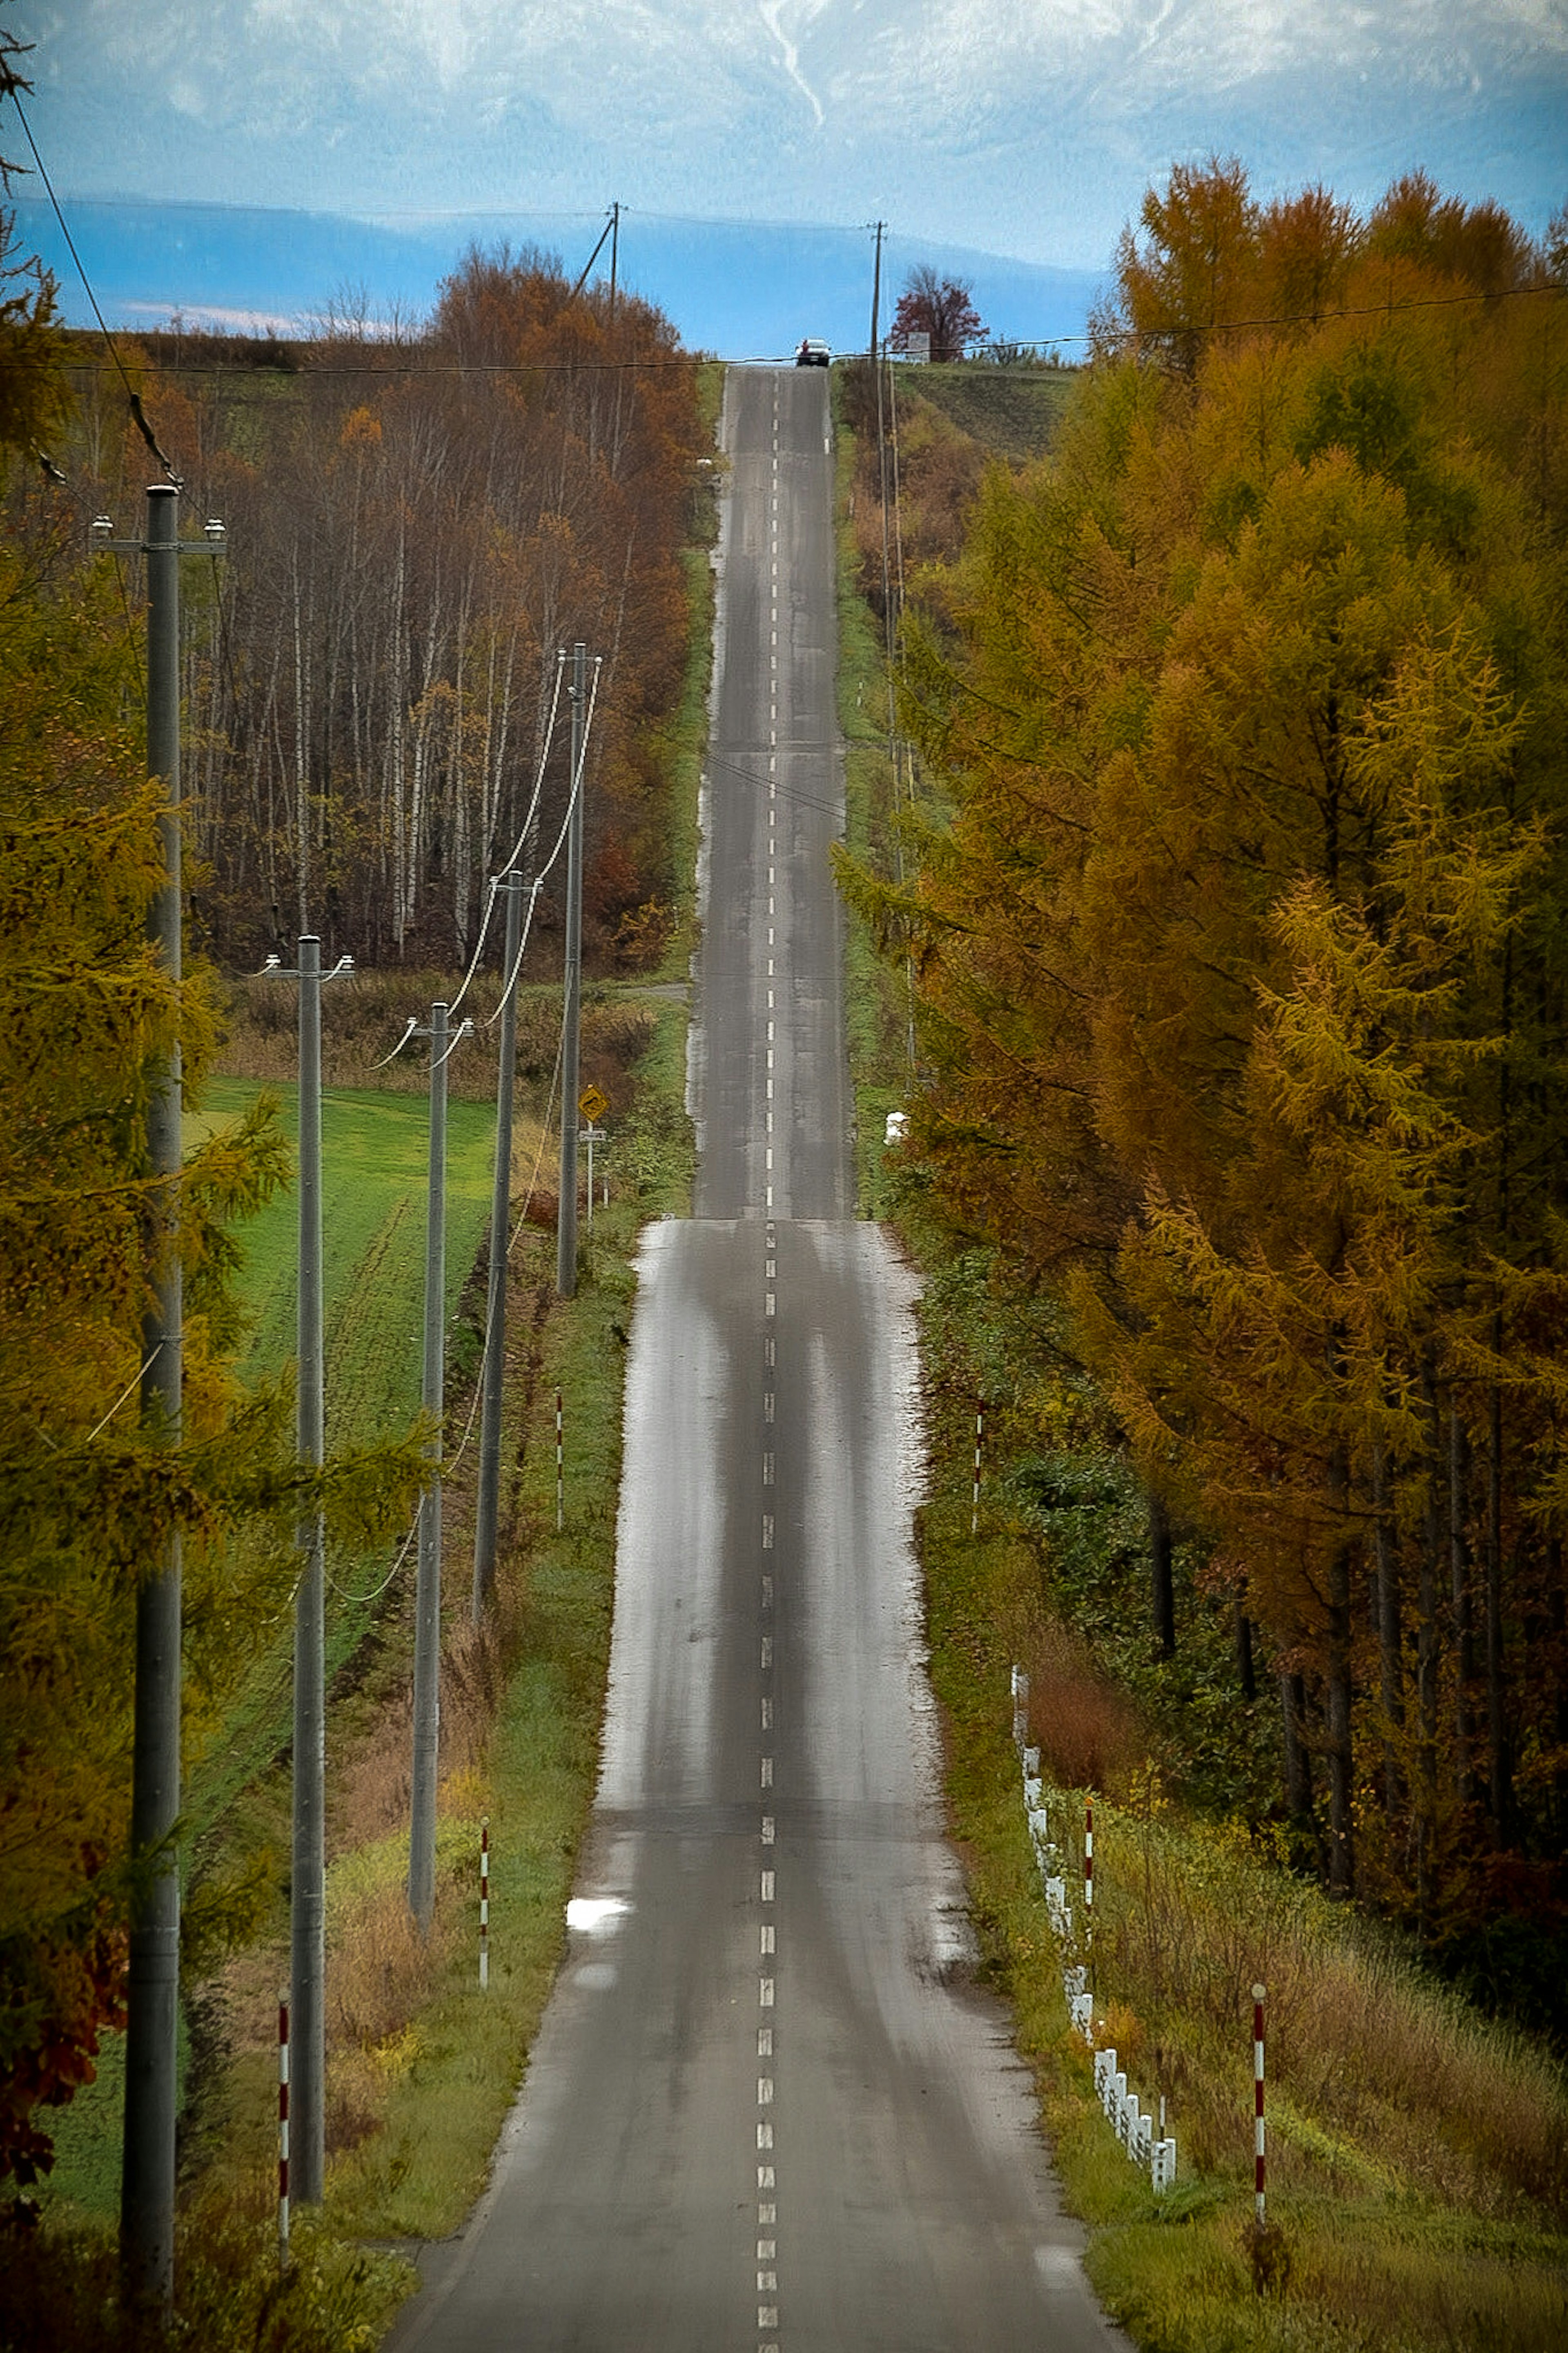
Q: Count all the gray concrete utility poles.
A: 5